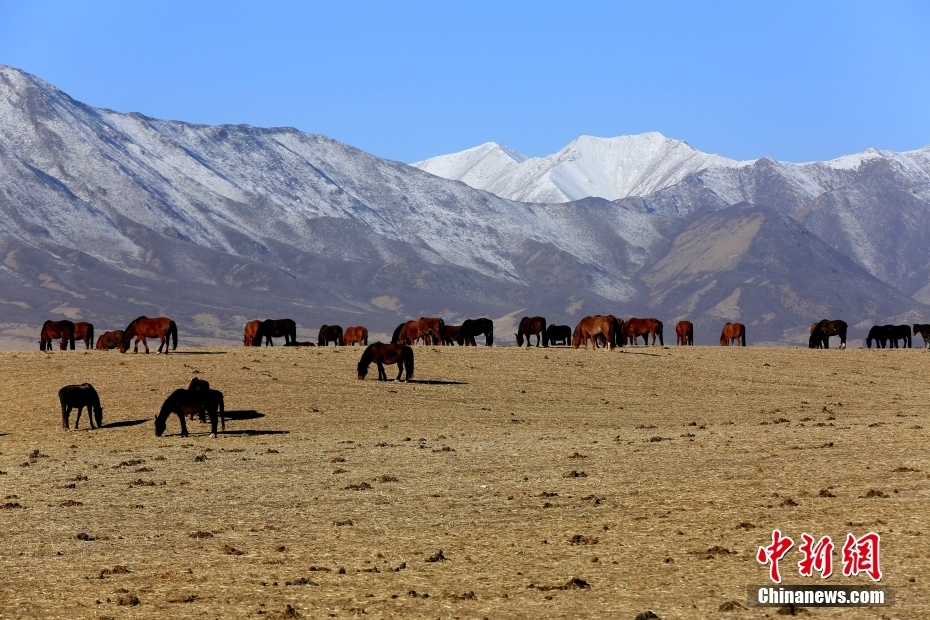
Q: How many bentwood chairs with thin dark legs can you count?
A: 0